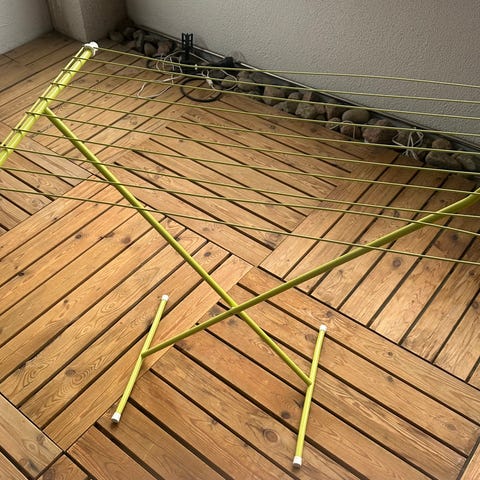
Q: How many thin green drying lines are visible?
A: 10